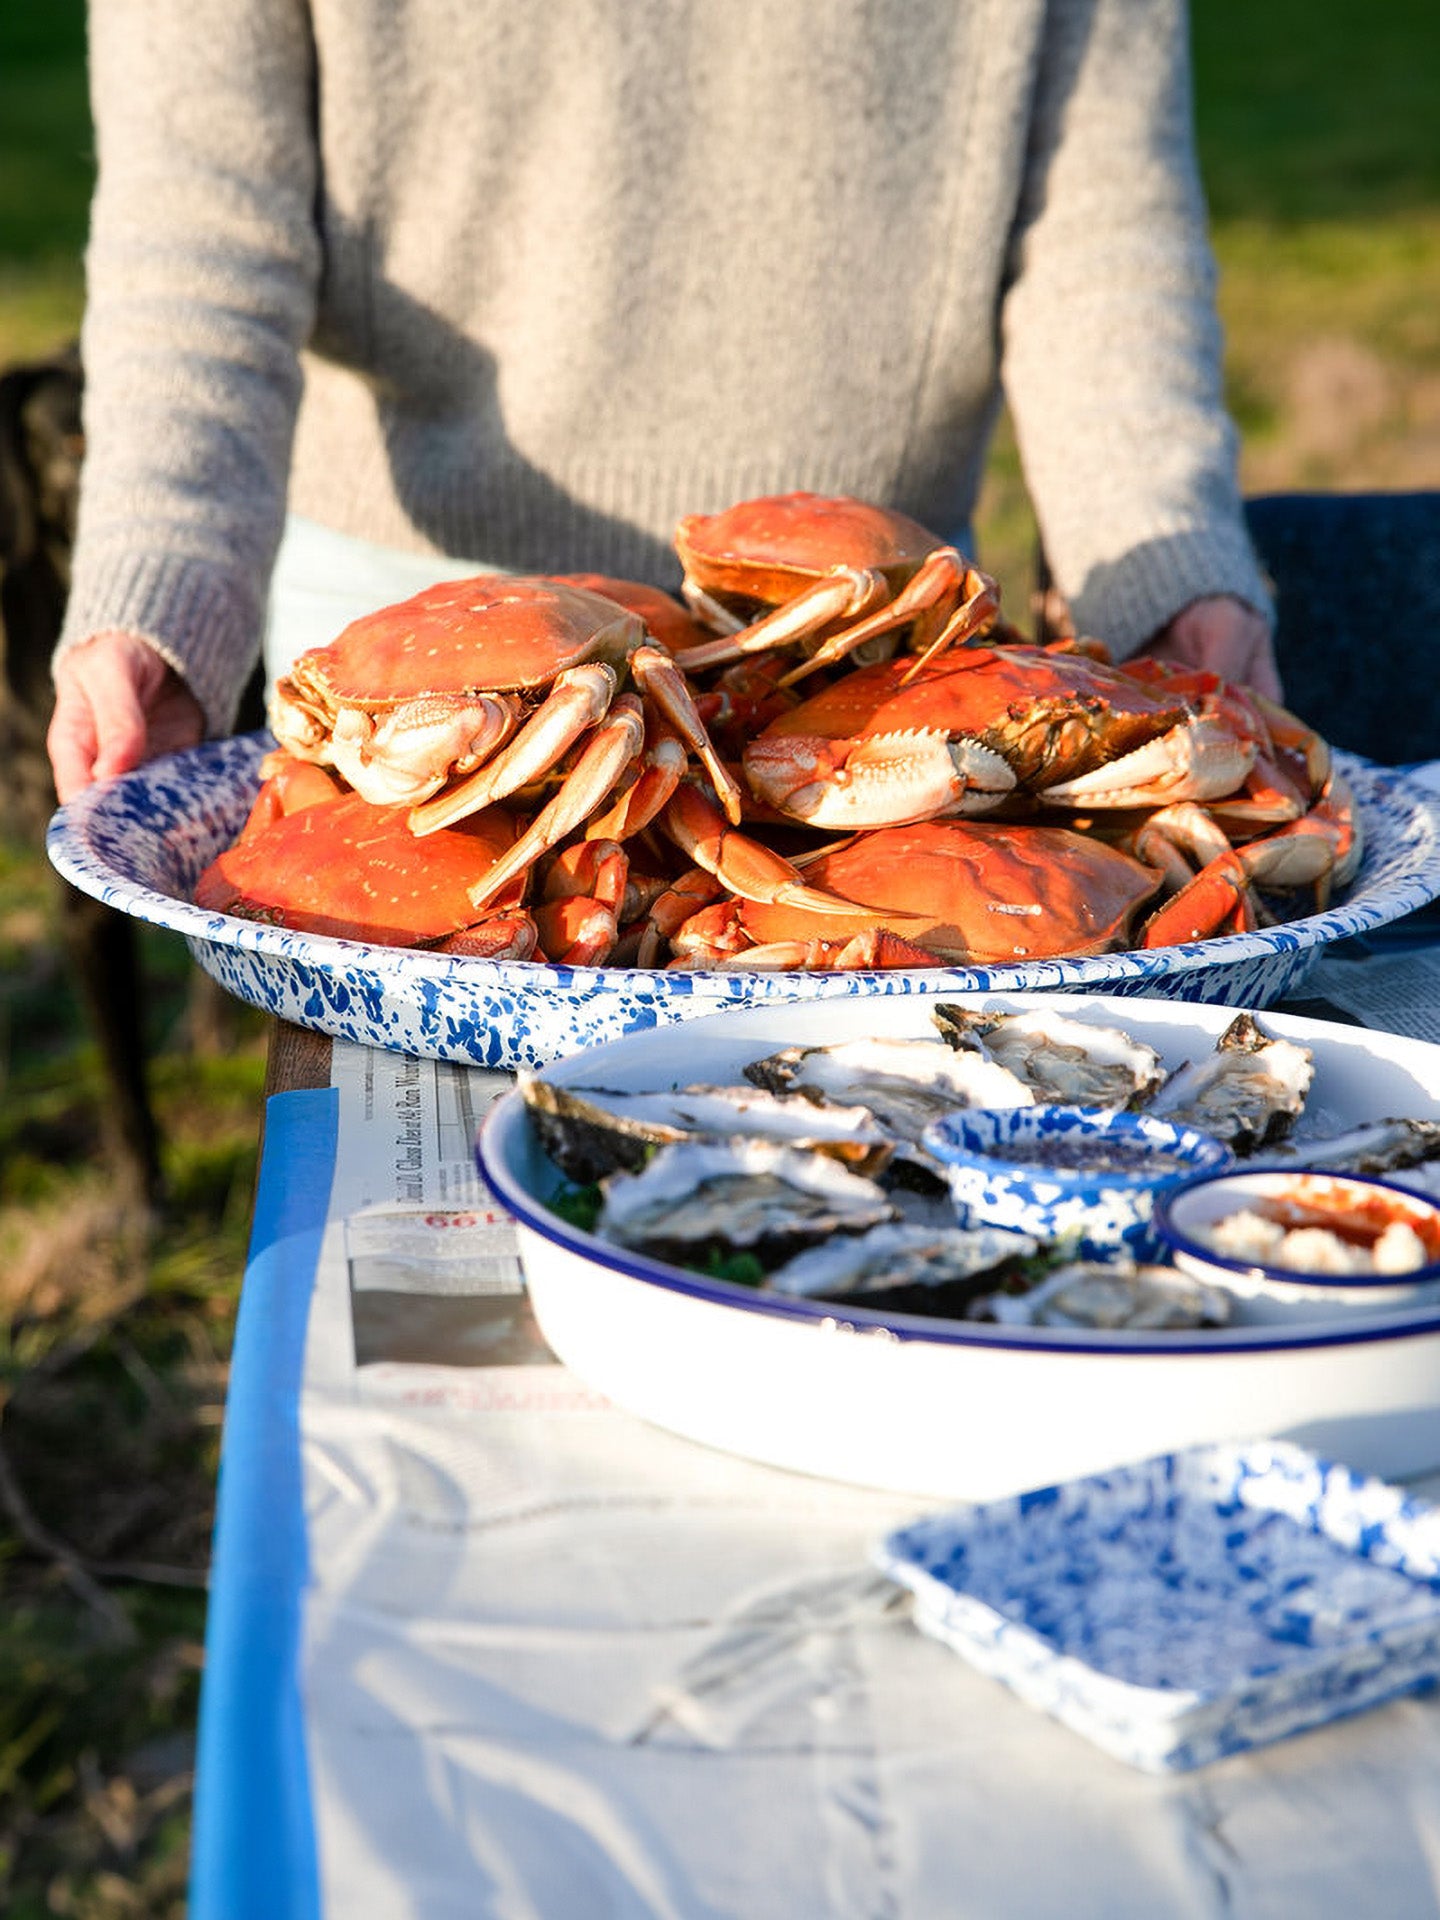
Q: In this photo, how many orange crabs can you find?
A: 6